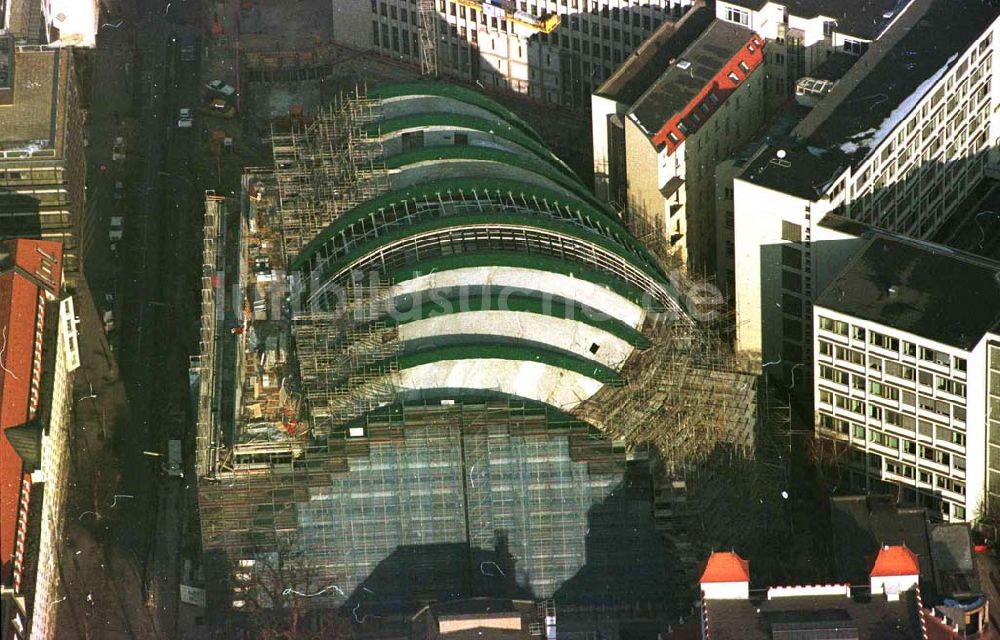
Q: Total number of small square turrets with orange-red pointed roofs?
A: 2